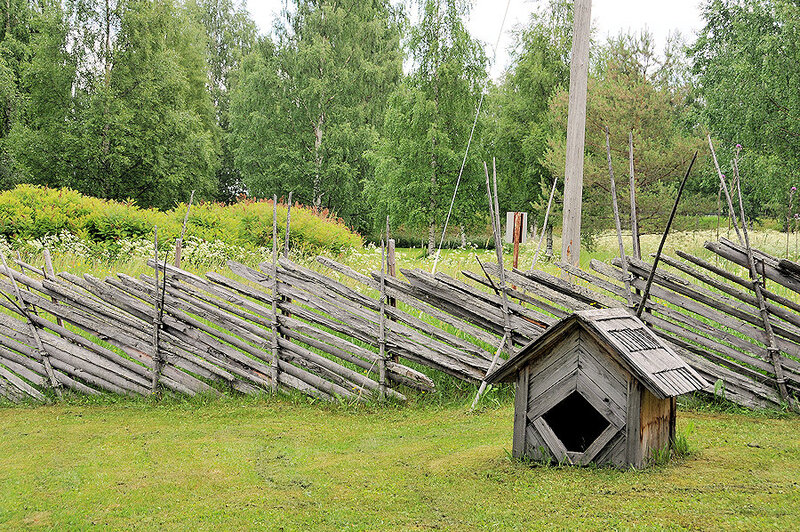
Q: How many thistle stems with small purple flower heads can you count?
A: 4